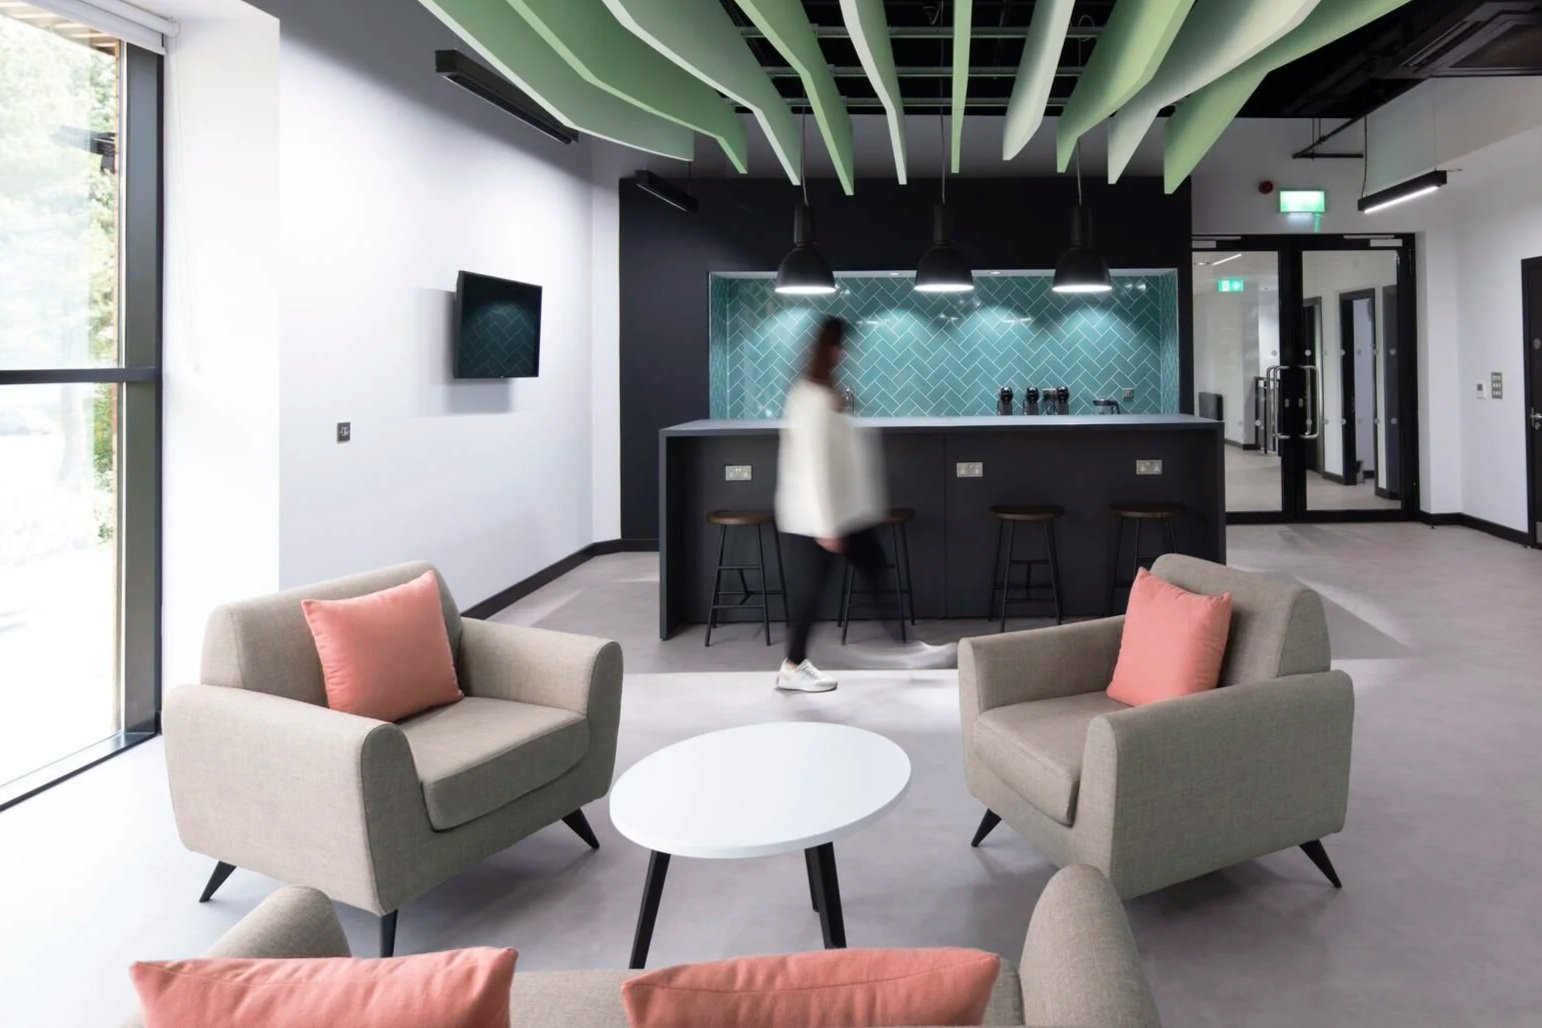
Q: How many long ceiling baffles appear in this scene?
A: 10